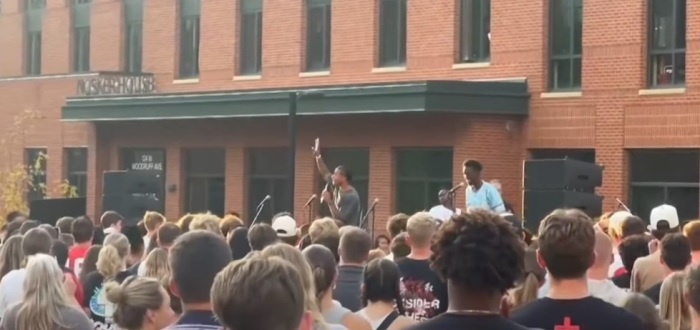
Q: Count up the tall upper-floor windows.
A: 10